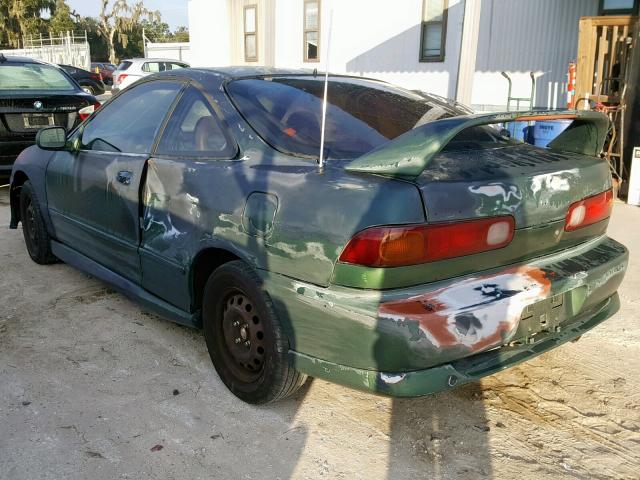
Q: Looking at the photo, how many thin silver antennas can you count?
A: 1